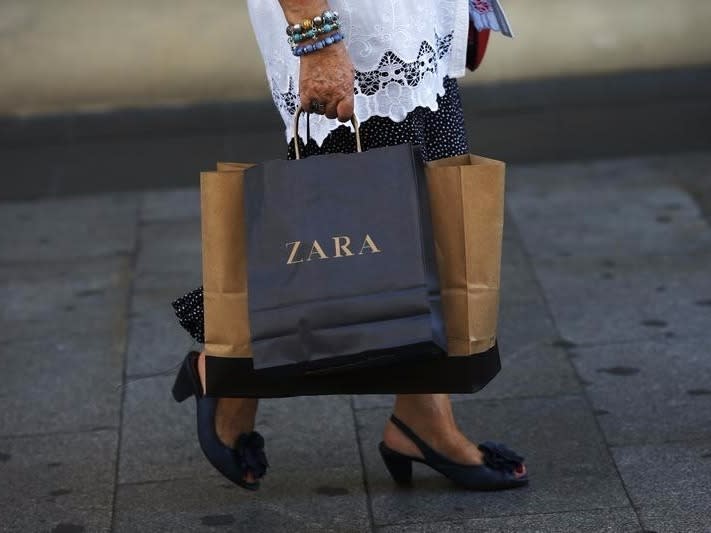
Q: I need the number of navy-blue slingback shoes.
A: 2